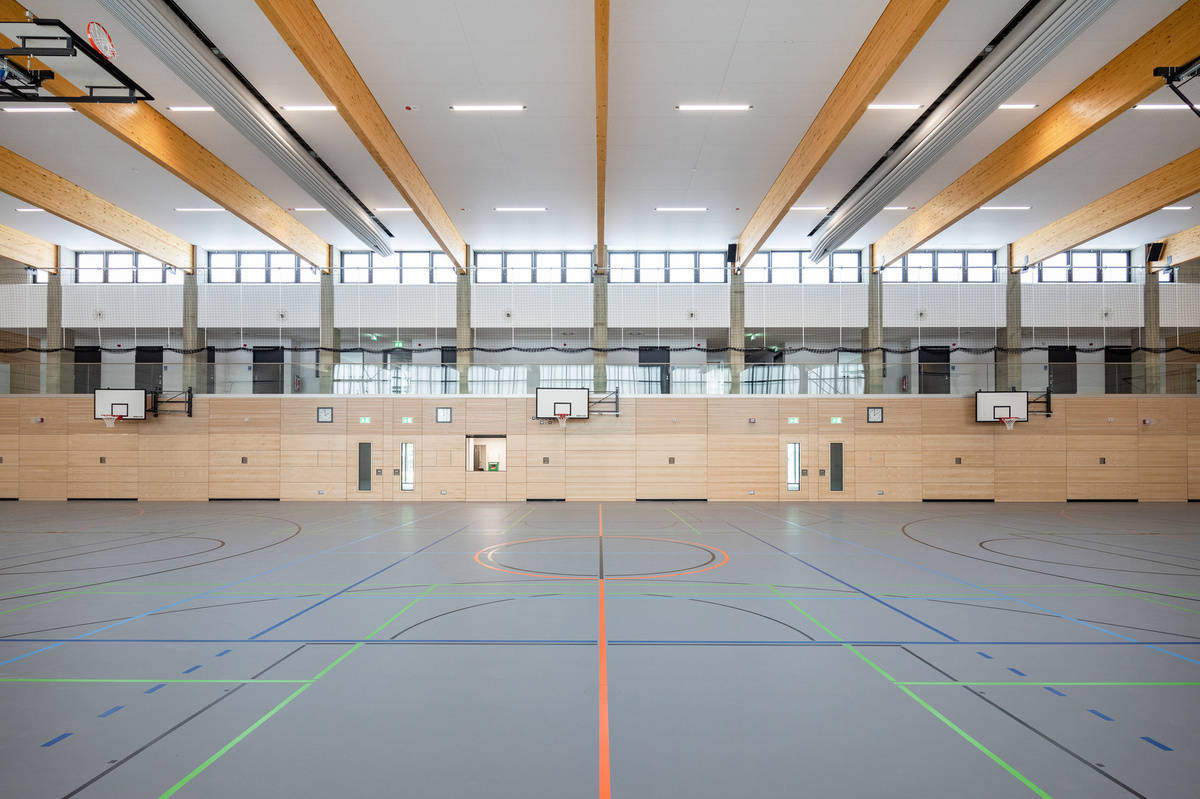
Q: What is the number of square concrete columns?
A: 9